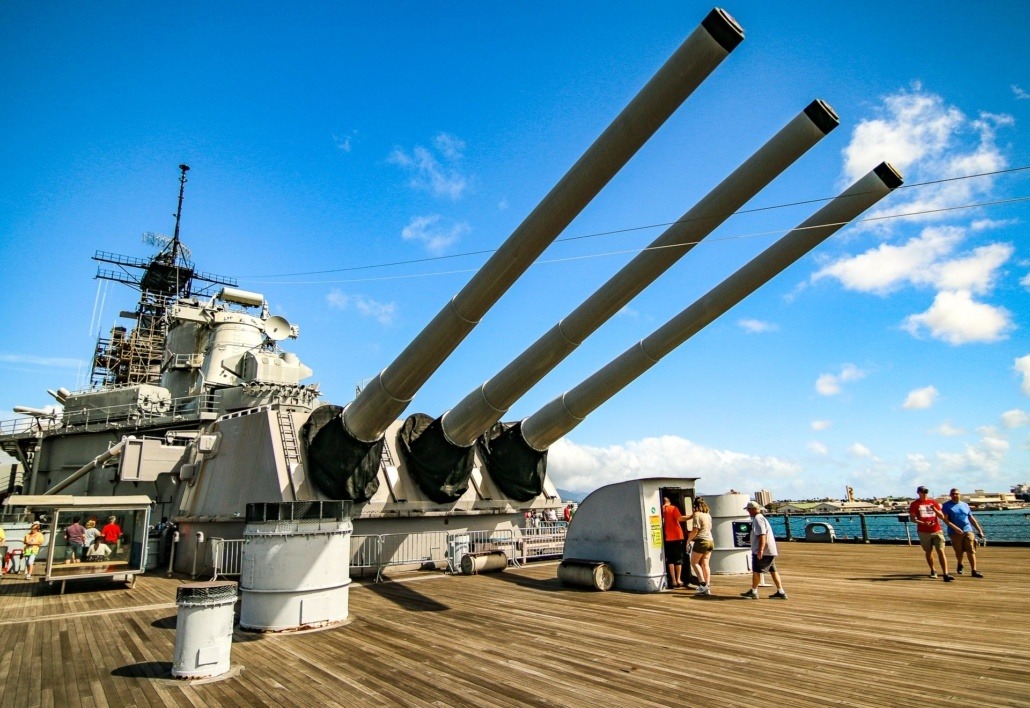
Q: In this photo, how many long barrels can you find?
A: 3